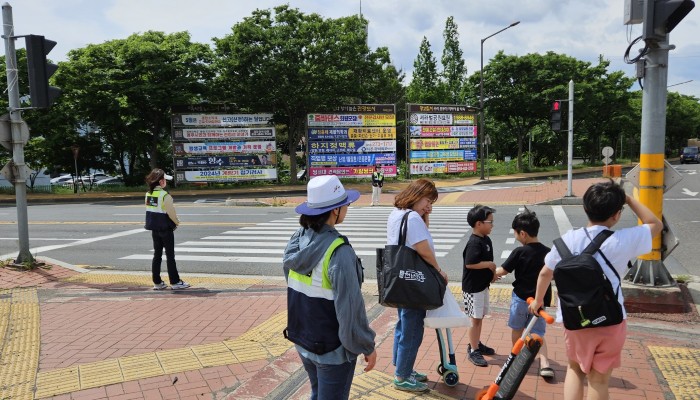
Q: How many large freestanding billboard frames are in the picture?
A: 3